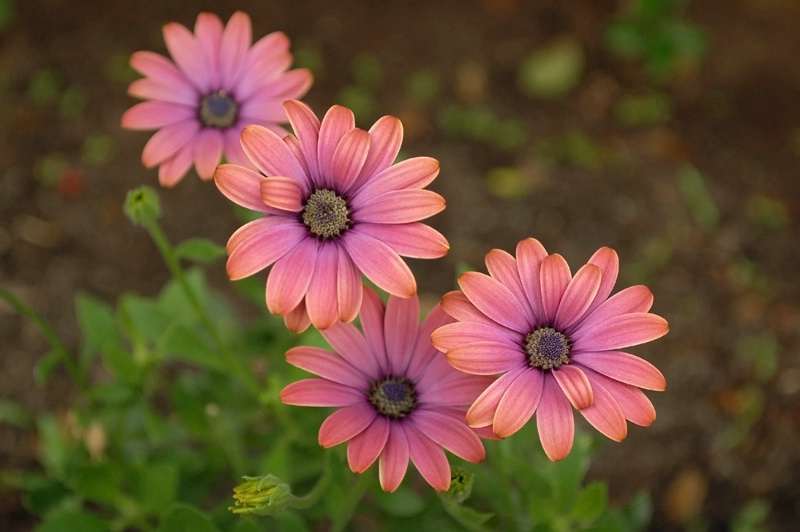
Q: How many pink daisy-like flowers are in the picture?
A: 4